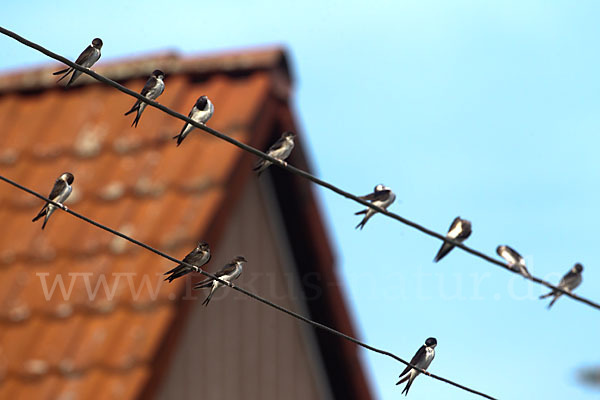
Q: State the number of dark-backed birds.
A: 12